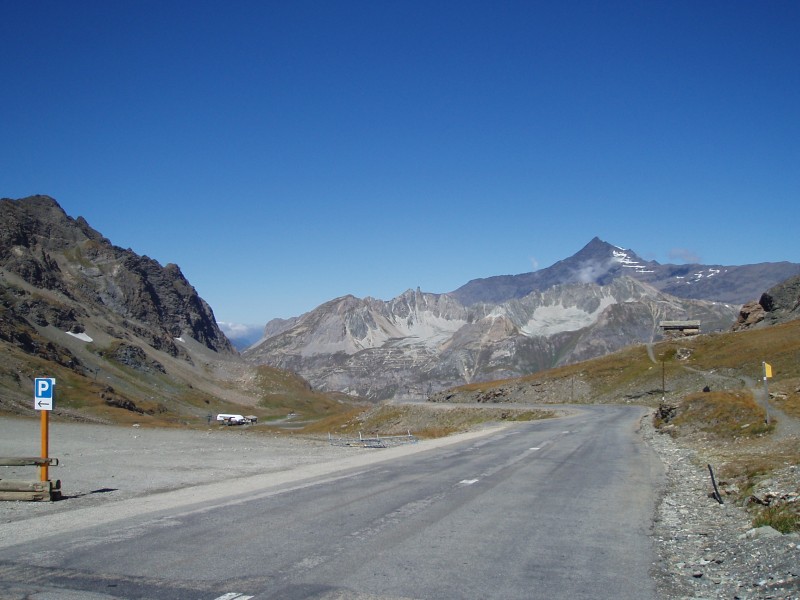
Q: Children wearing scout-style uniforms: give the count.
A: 0